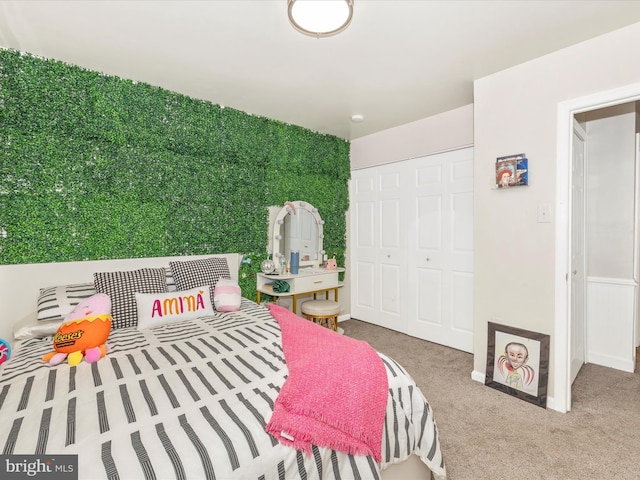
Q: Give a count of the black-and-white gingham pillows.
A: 2